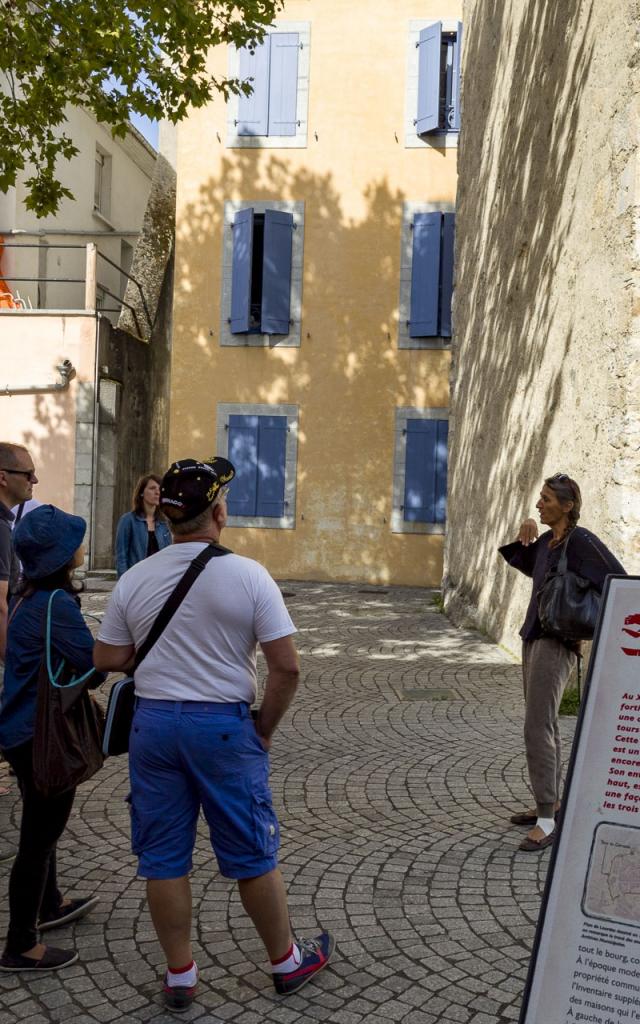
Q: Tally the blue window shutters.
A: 12